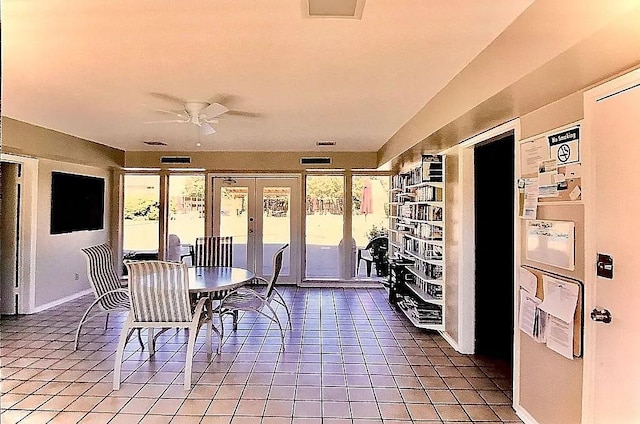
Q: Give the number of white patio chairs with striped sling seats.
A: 4